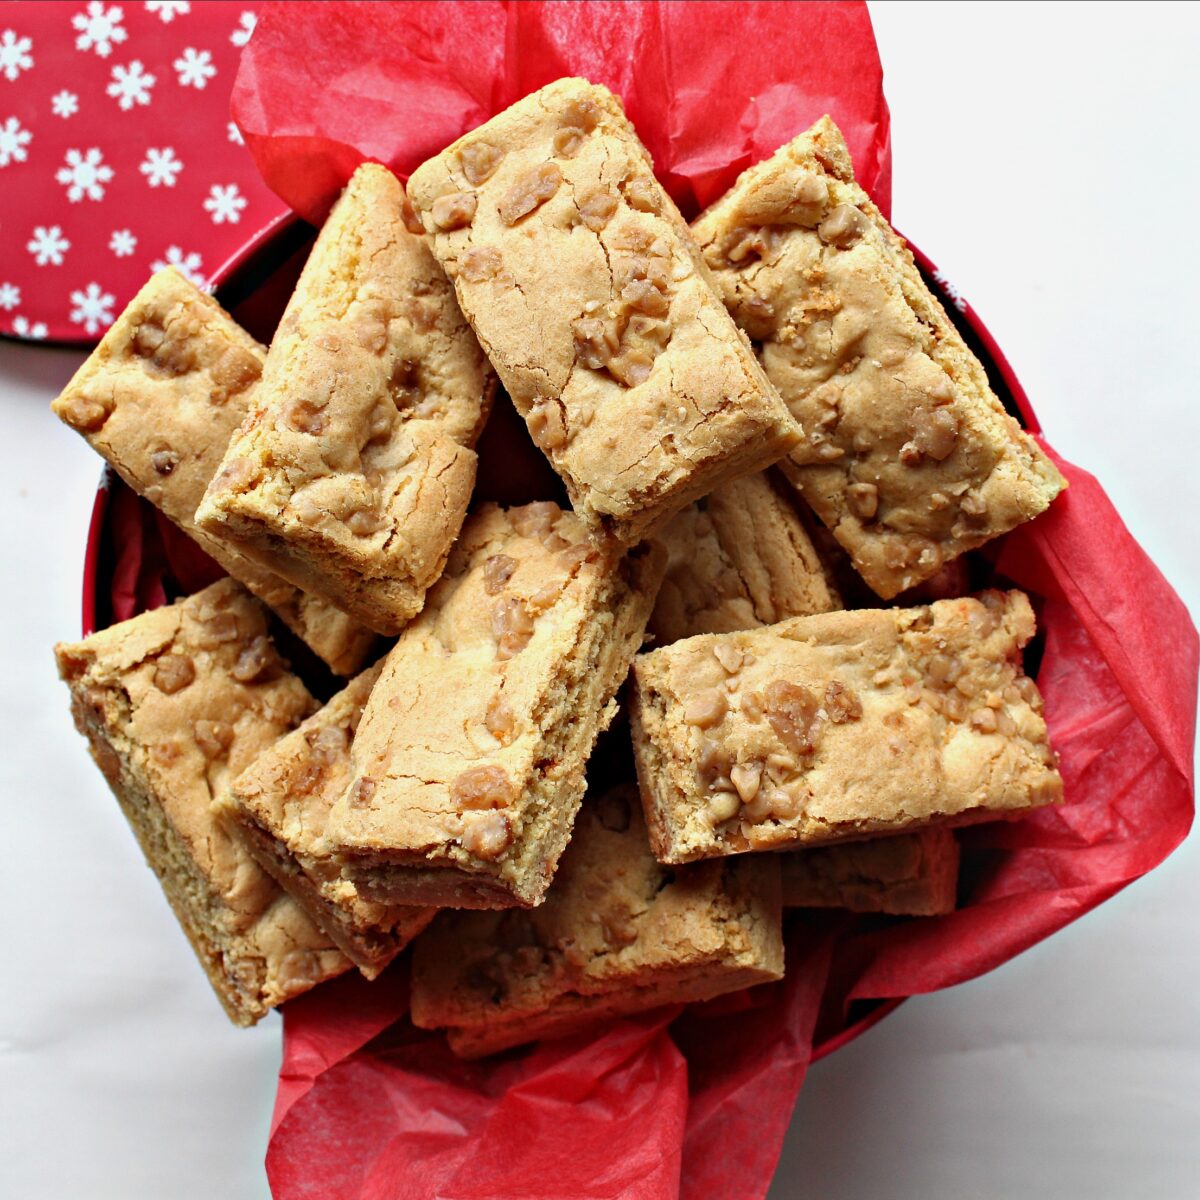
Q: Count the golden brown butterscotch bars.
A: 11